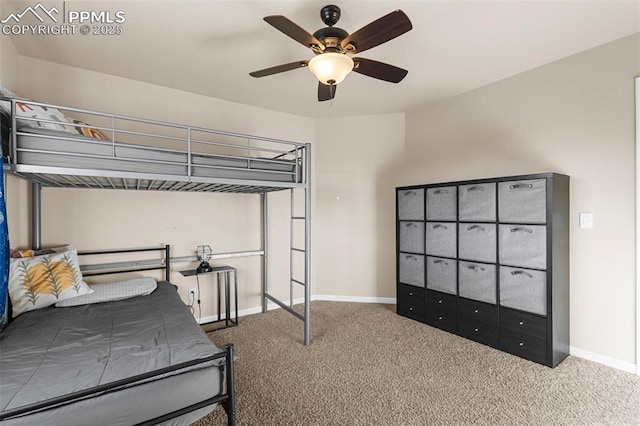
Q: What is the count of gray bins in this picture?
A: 12